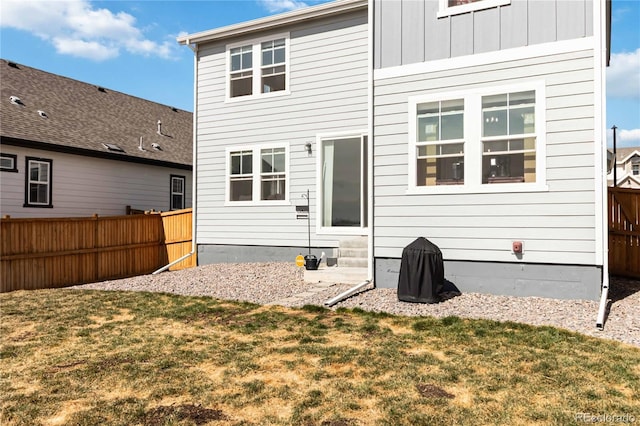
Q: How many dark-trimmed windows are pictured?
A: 3